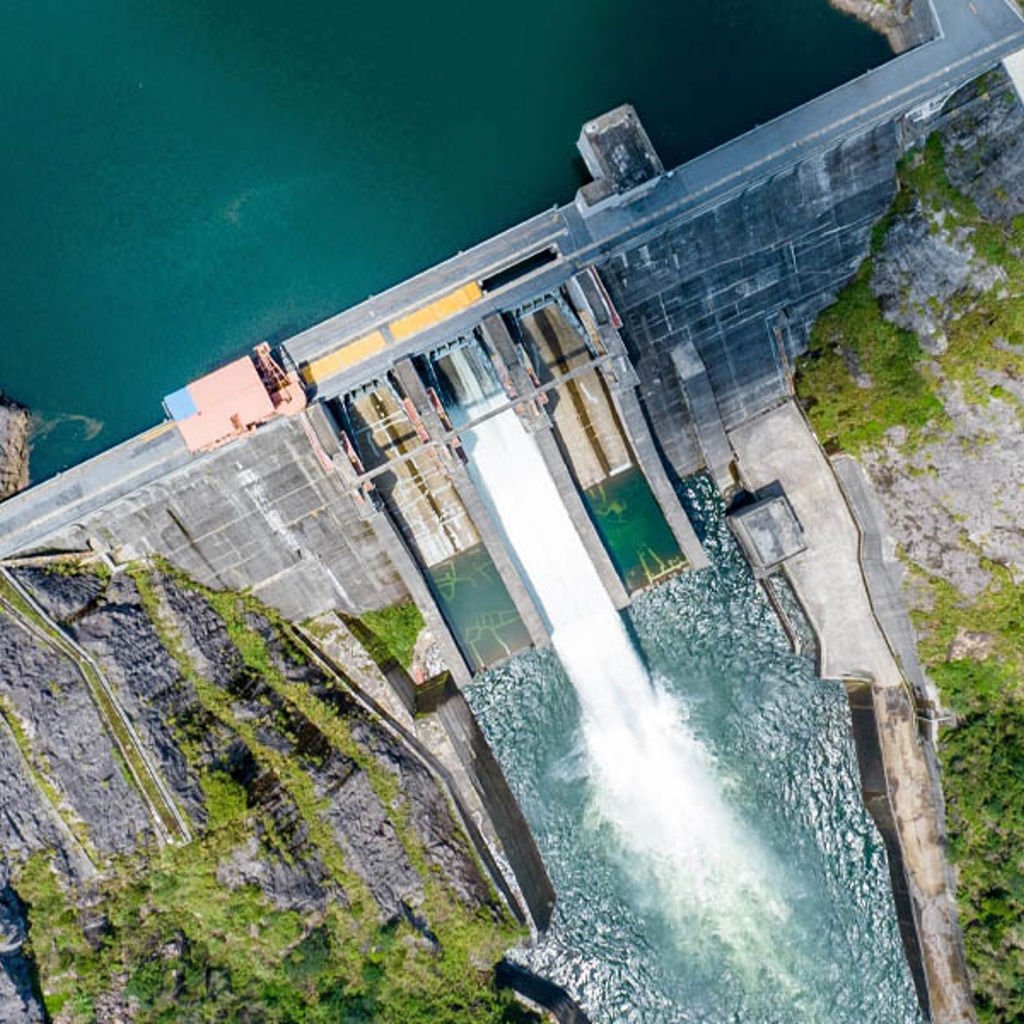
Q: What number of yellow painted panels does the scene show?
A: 2